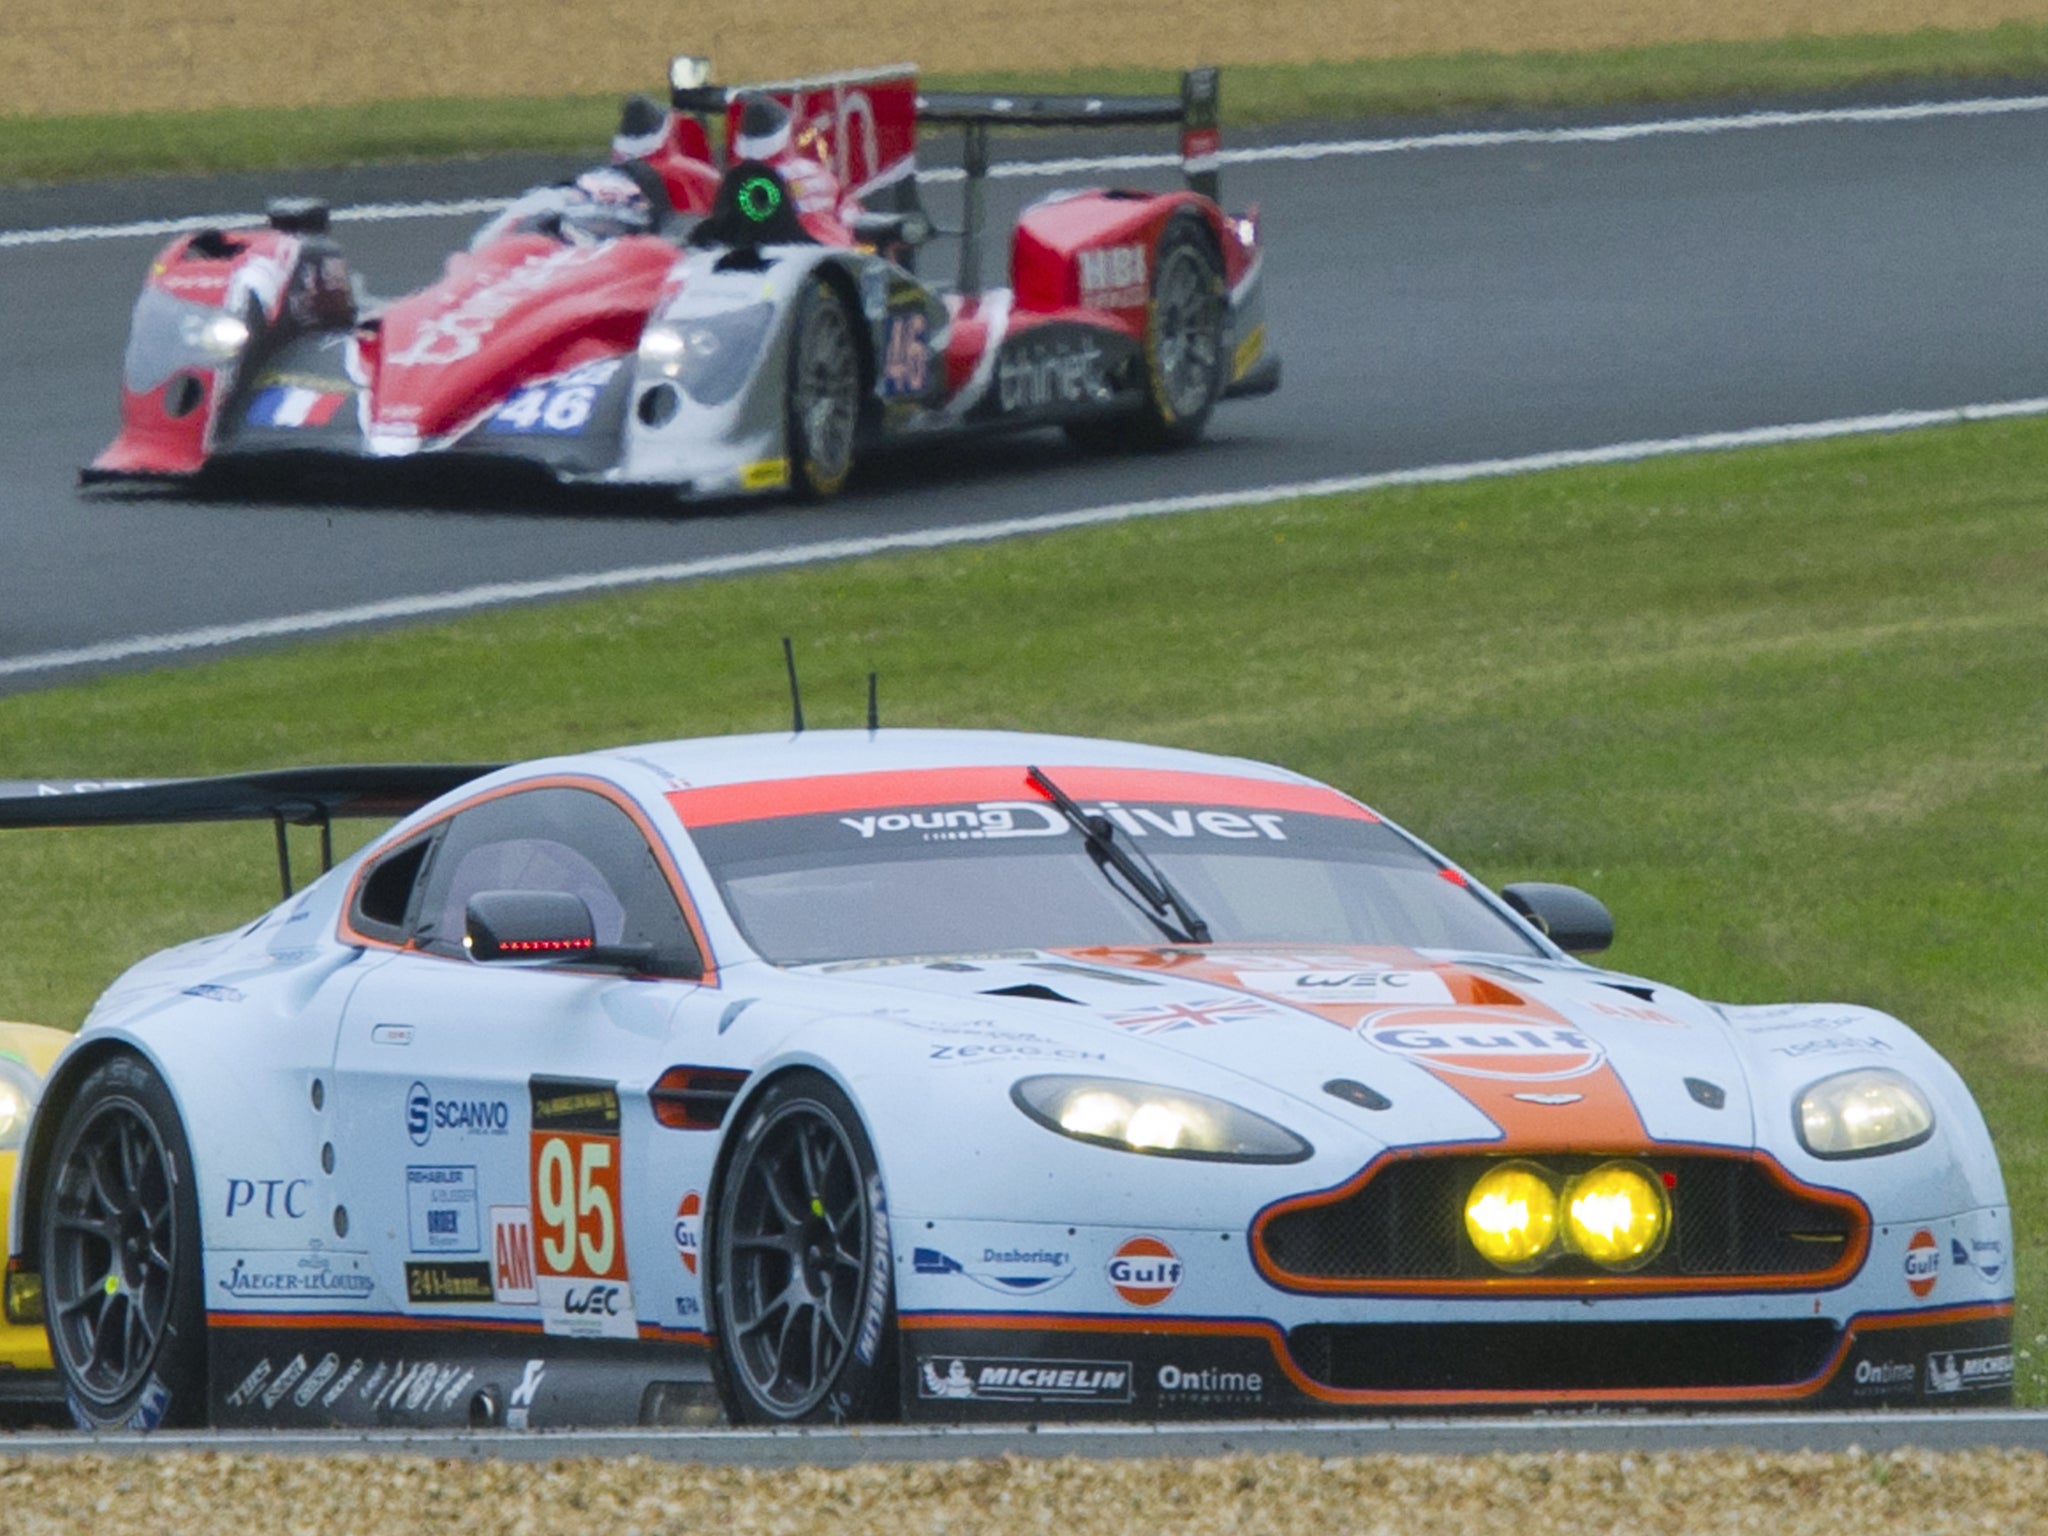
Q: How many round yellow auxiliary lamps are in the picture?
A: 2